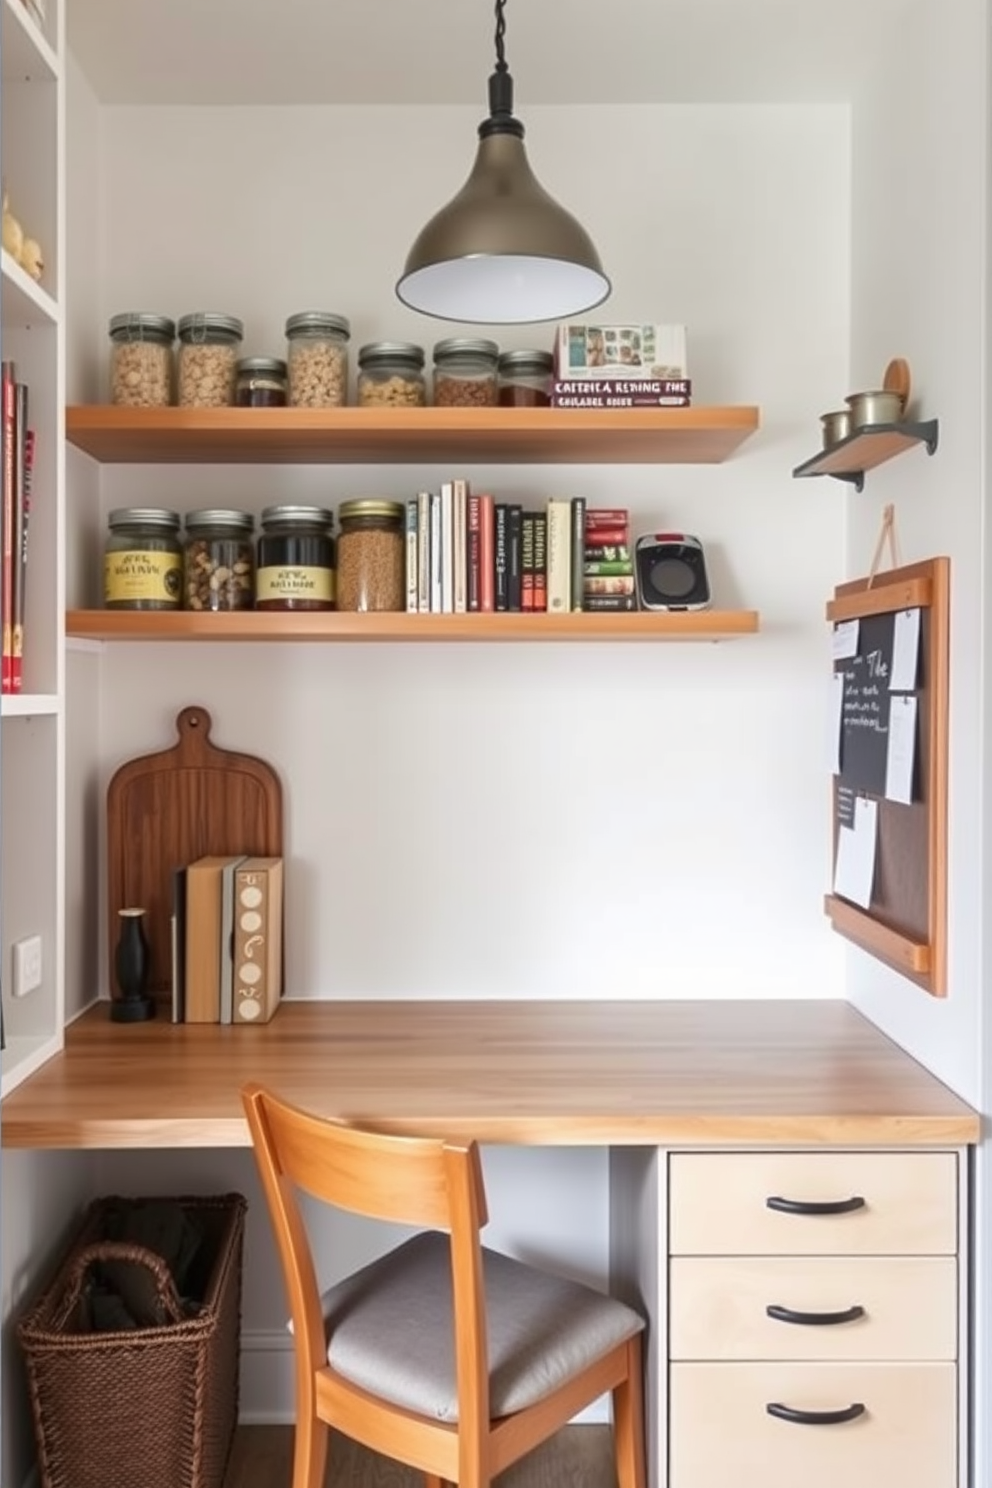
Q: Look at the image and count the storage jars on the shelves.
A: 11